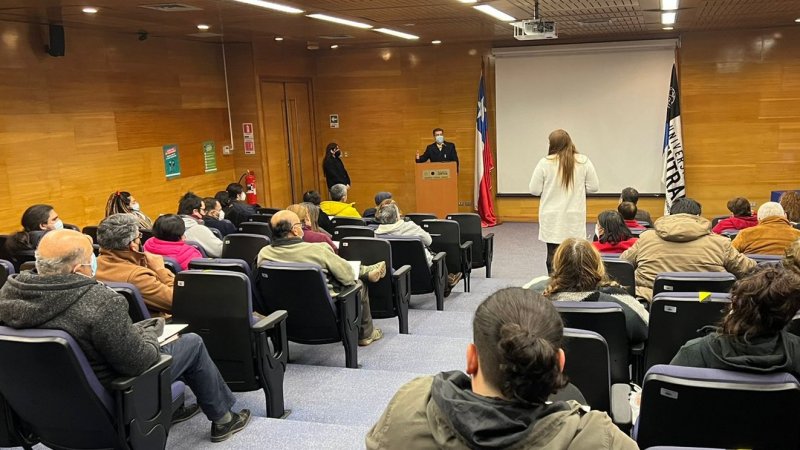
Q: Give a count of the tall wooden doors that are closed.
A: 2